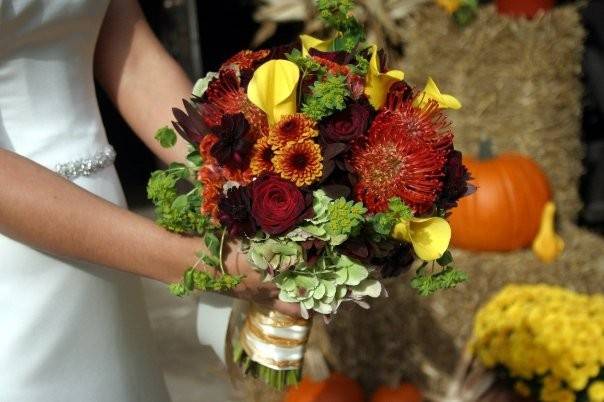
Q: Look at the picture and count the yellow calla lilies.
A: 5